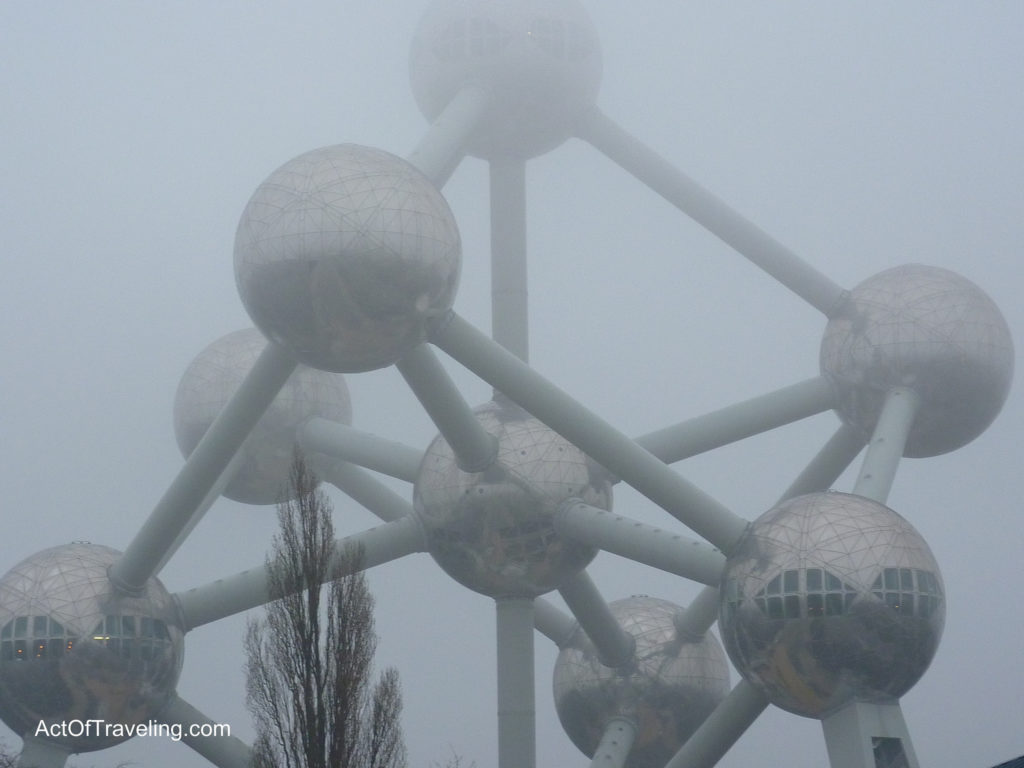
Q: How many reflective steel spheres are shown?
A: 8